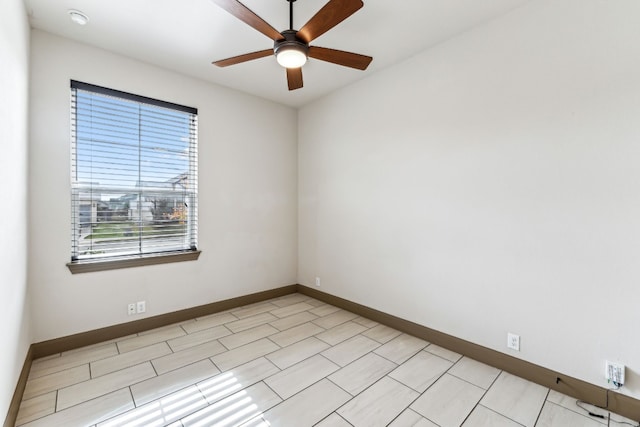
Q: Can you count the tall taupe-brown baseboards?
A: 3